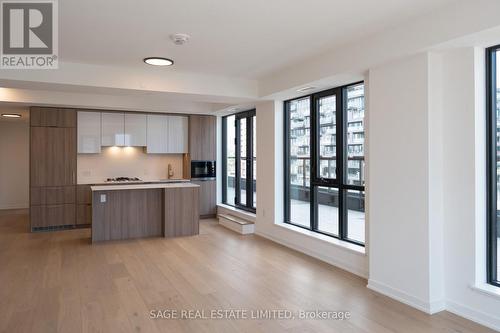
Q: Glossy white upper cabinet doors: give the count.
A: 5